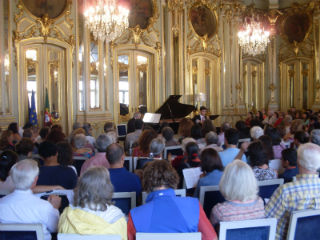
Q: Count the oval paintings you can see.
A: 4